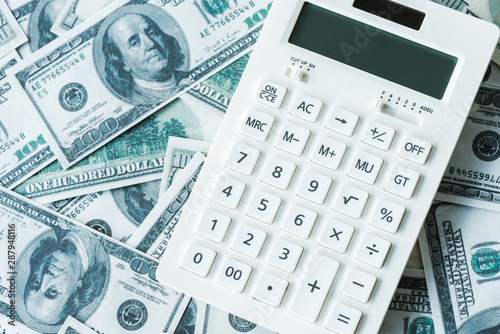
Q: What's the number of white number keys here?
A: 11